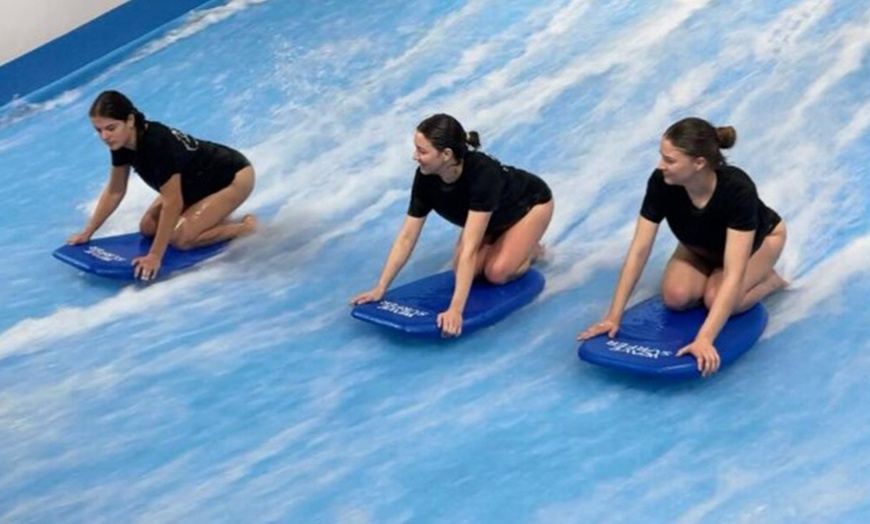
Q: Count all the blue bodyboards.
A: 3